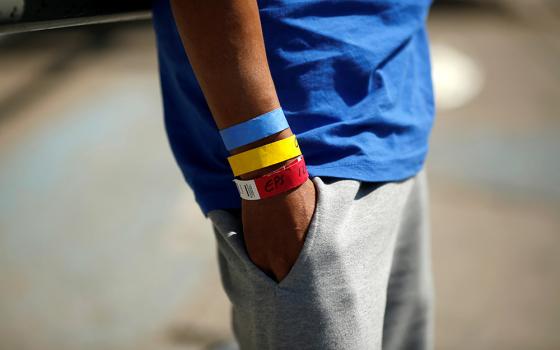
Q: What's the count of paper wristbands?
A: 3